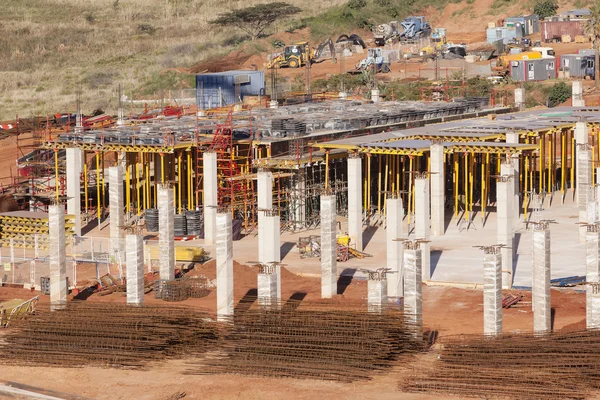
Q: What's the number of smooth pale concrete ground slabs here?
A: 1